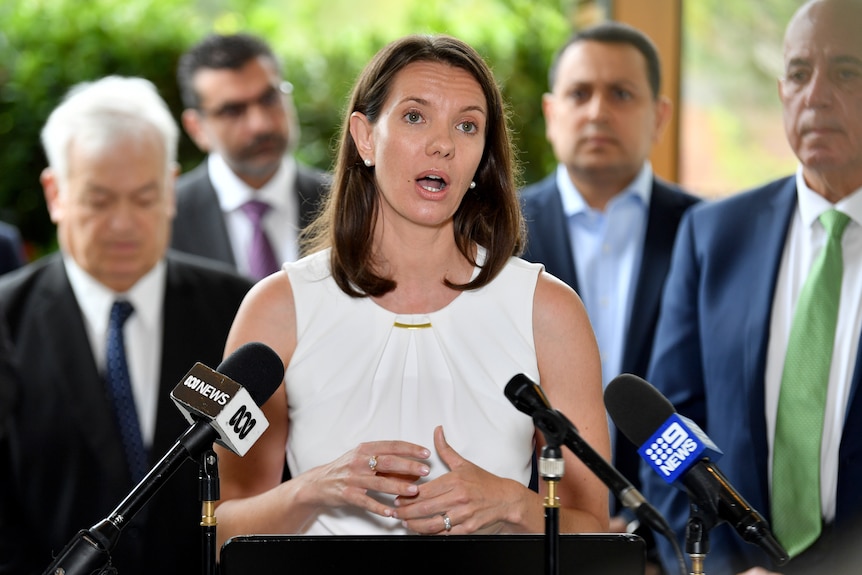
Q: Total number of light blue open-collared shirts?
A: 1